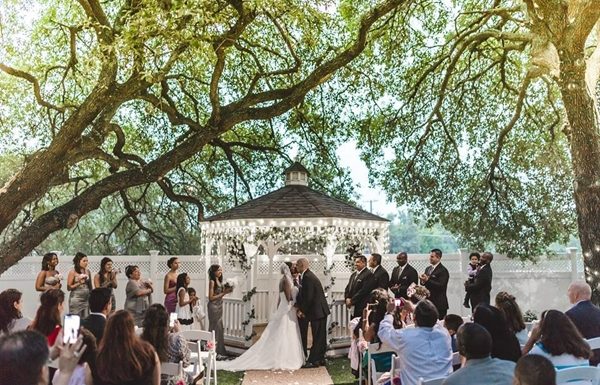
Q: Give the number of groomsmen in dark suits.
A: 5